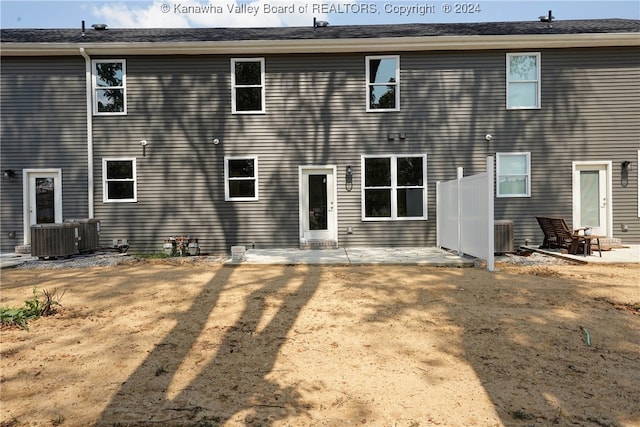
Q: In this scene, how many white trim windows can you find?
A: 8